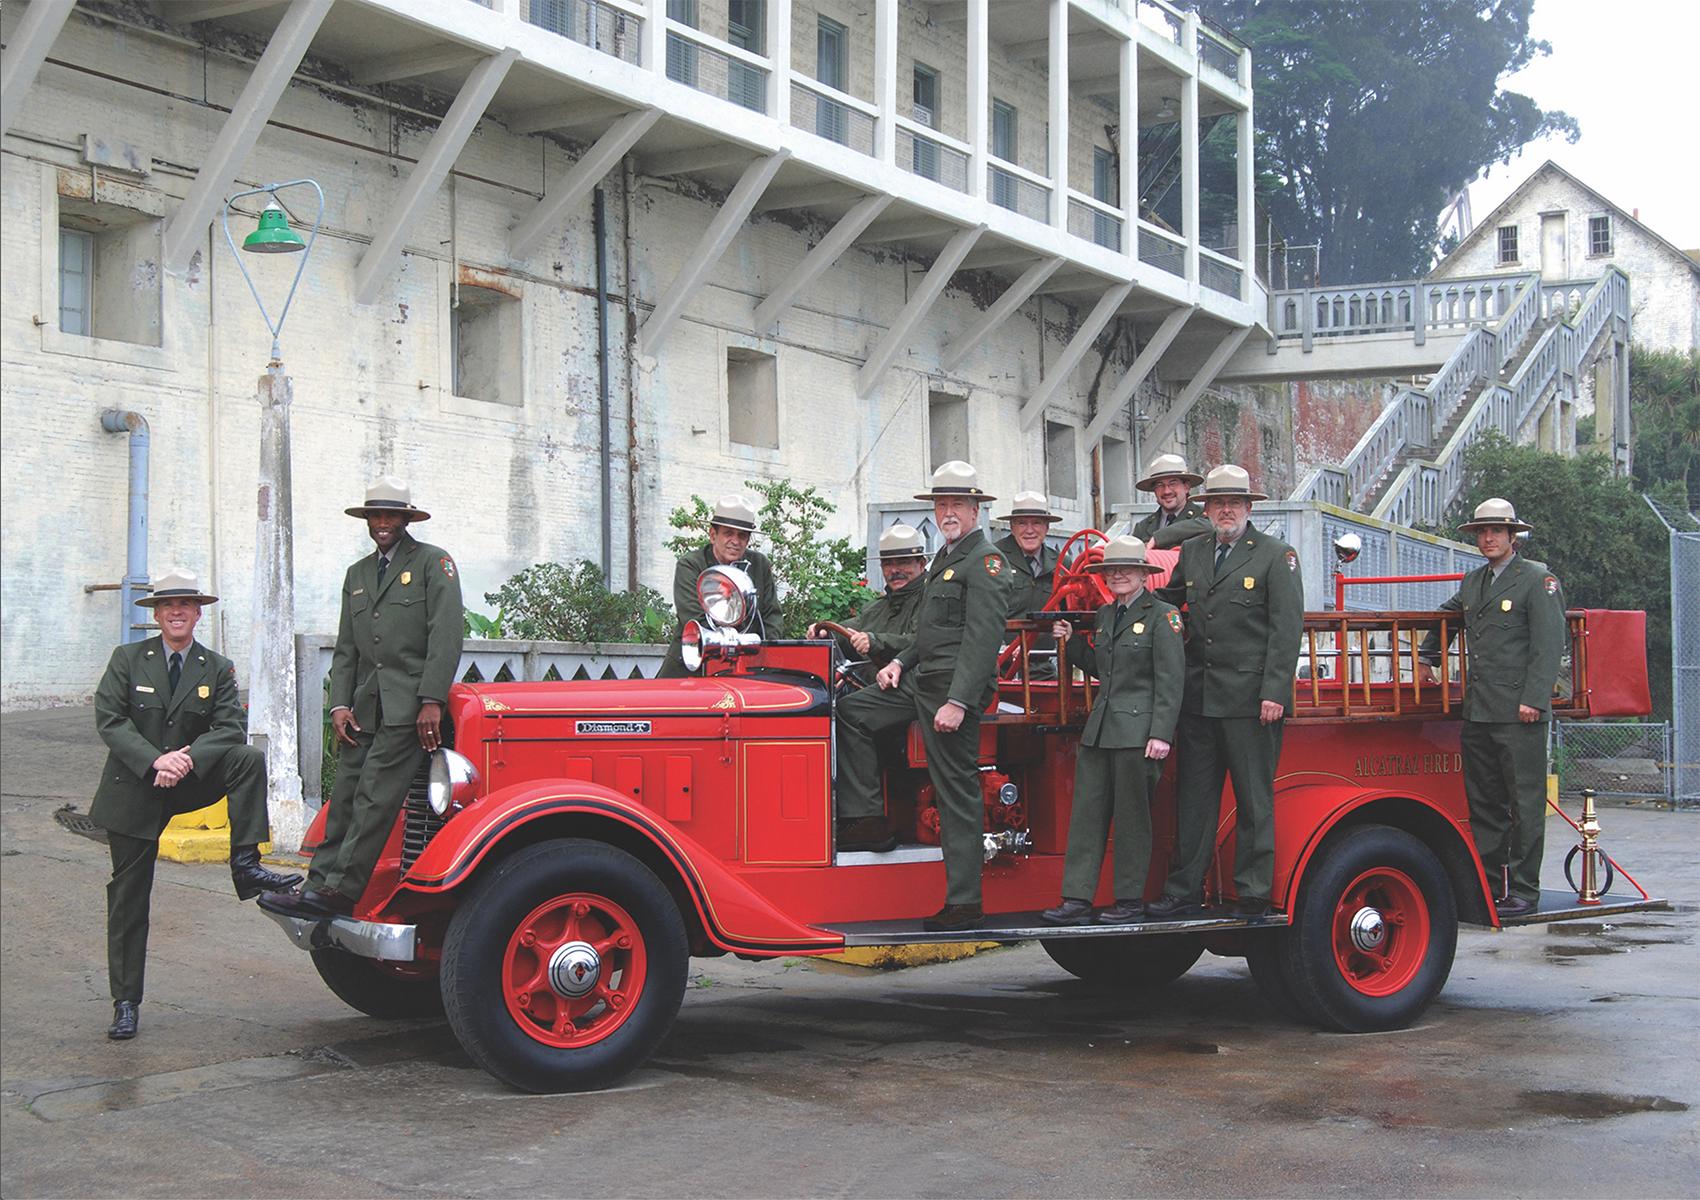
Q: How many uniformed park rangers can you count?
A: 10